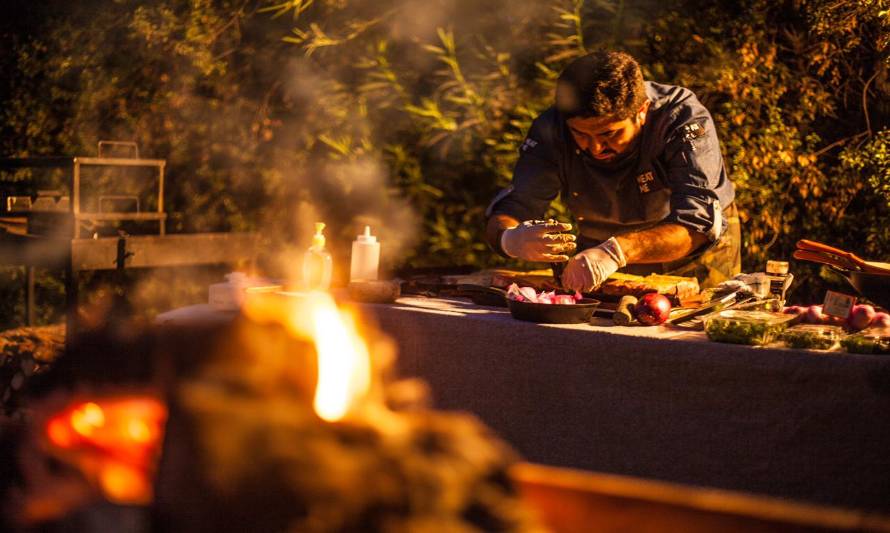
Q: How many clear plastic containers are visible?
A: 3